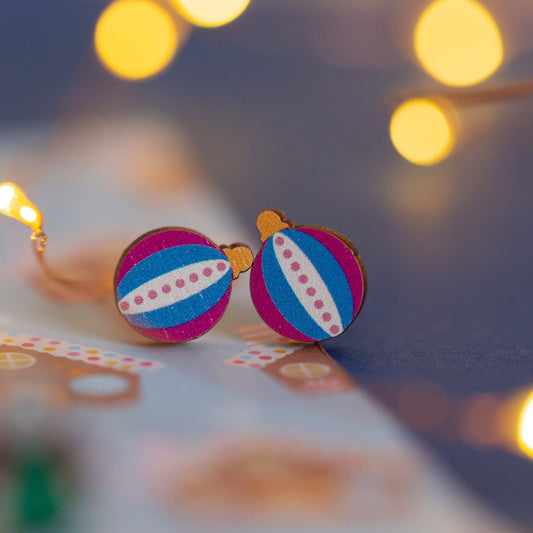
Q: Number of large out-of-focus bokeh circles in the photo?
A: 5